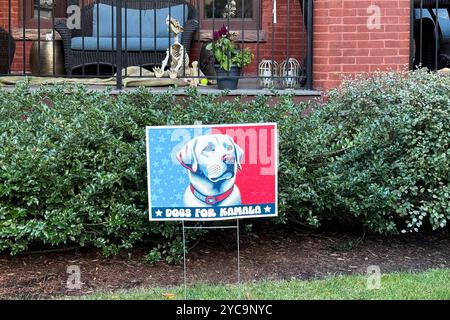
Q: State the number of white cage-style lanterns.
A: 2